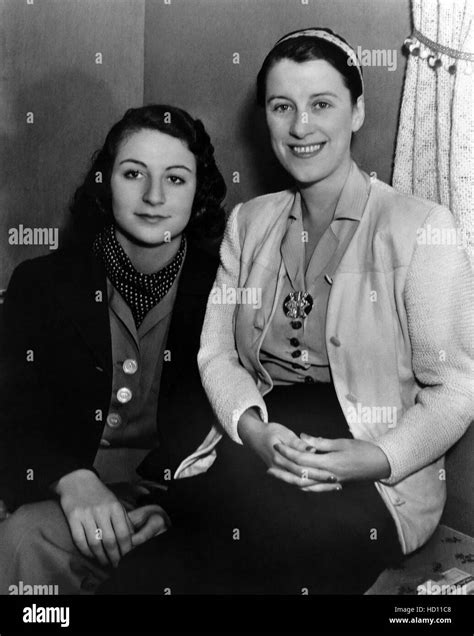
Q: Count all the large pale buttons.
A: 3